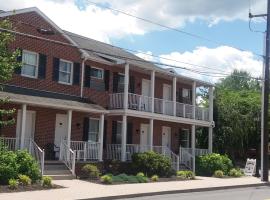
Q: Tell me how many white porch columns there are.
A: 12